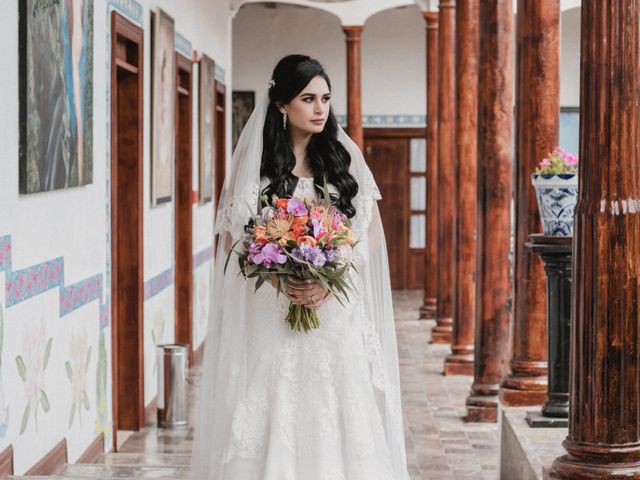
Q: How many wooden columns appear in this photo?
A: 7